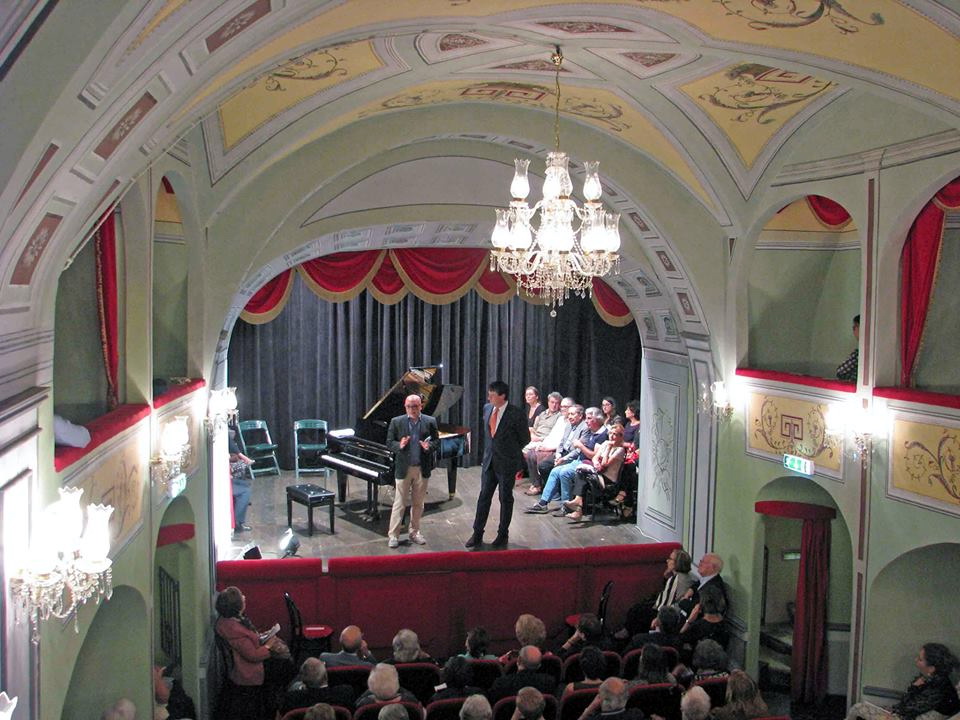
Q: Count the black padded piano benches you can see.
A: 1